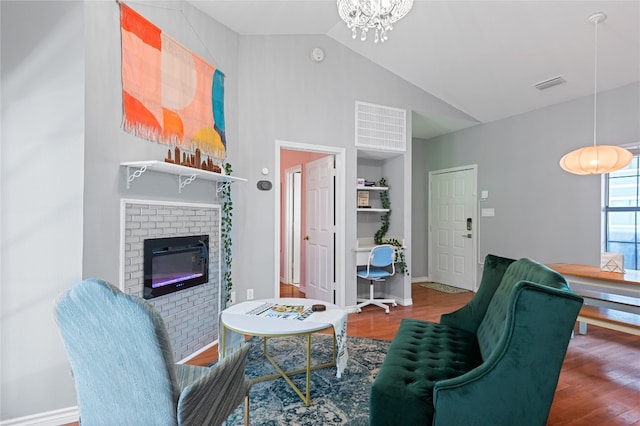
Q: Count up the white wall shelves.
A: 3